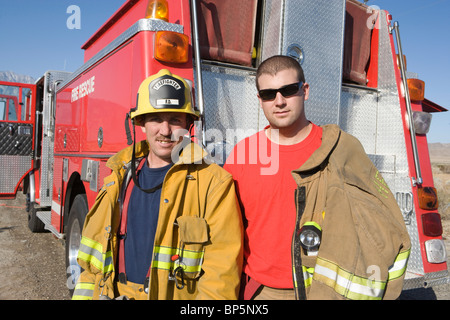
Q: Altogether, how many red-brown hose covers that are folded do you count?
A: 2